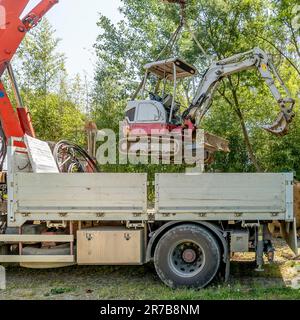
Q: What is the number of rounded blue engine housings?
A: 0